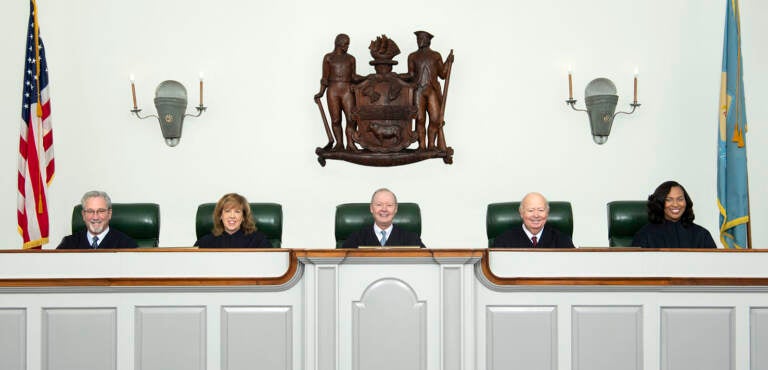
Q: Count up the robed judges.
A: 5